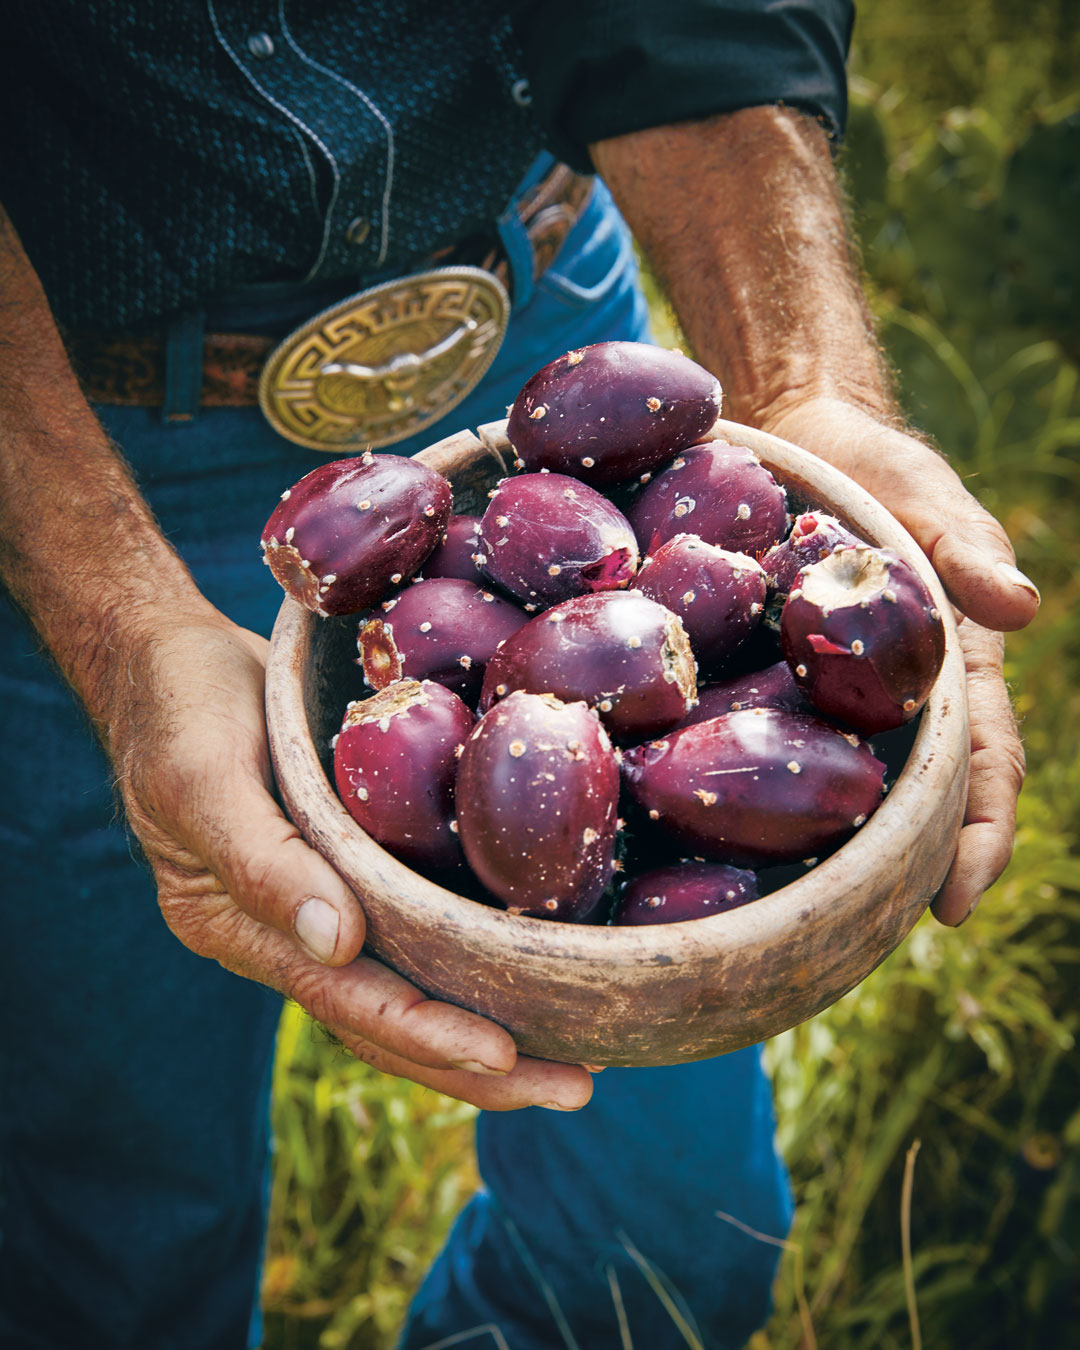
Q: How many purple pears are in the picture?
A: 15